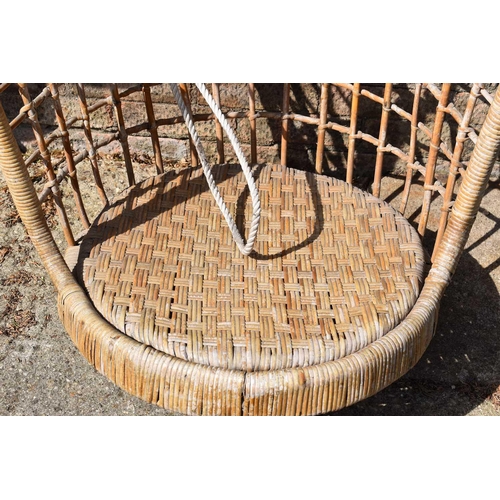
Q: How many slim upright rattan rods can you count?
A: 15